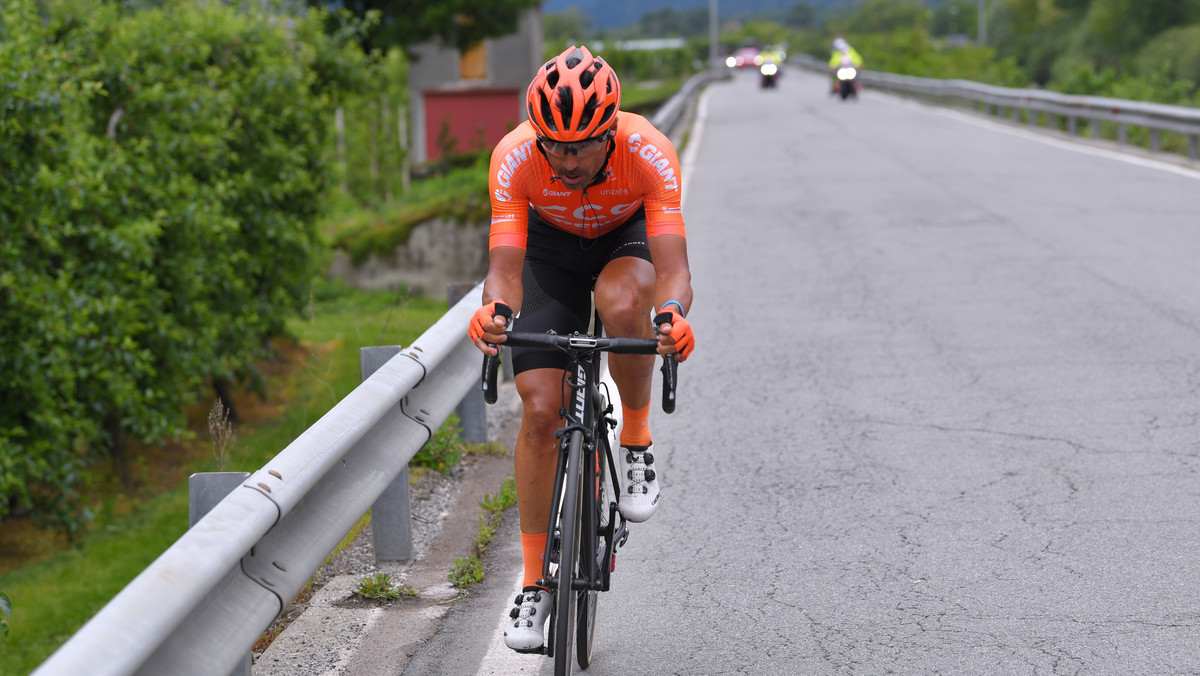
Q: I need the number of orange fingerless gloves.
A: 2